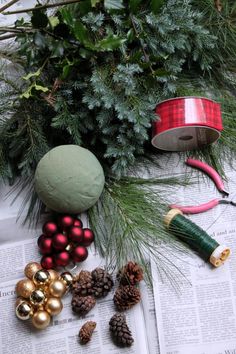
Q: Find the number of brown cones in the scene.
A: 7